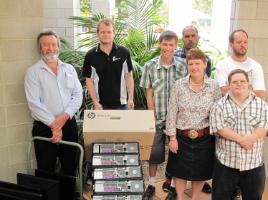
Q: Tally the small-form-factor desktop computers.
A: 5